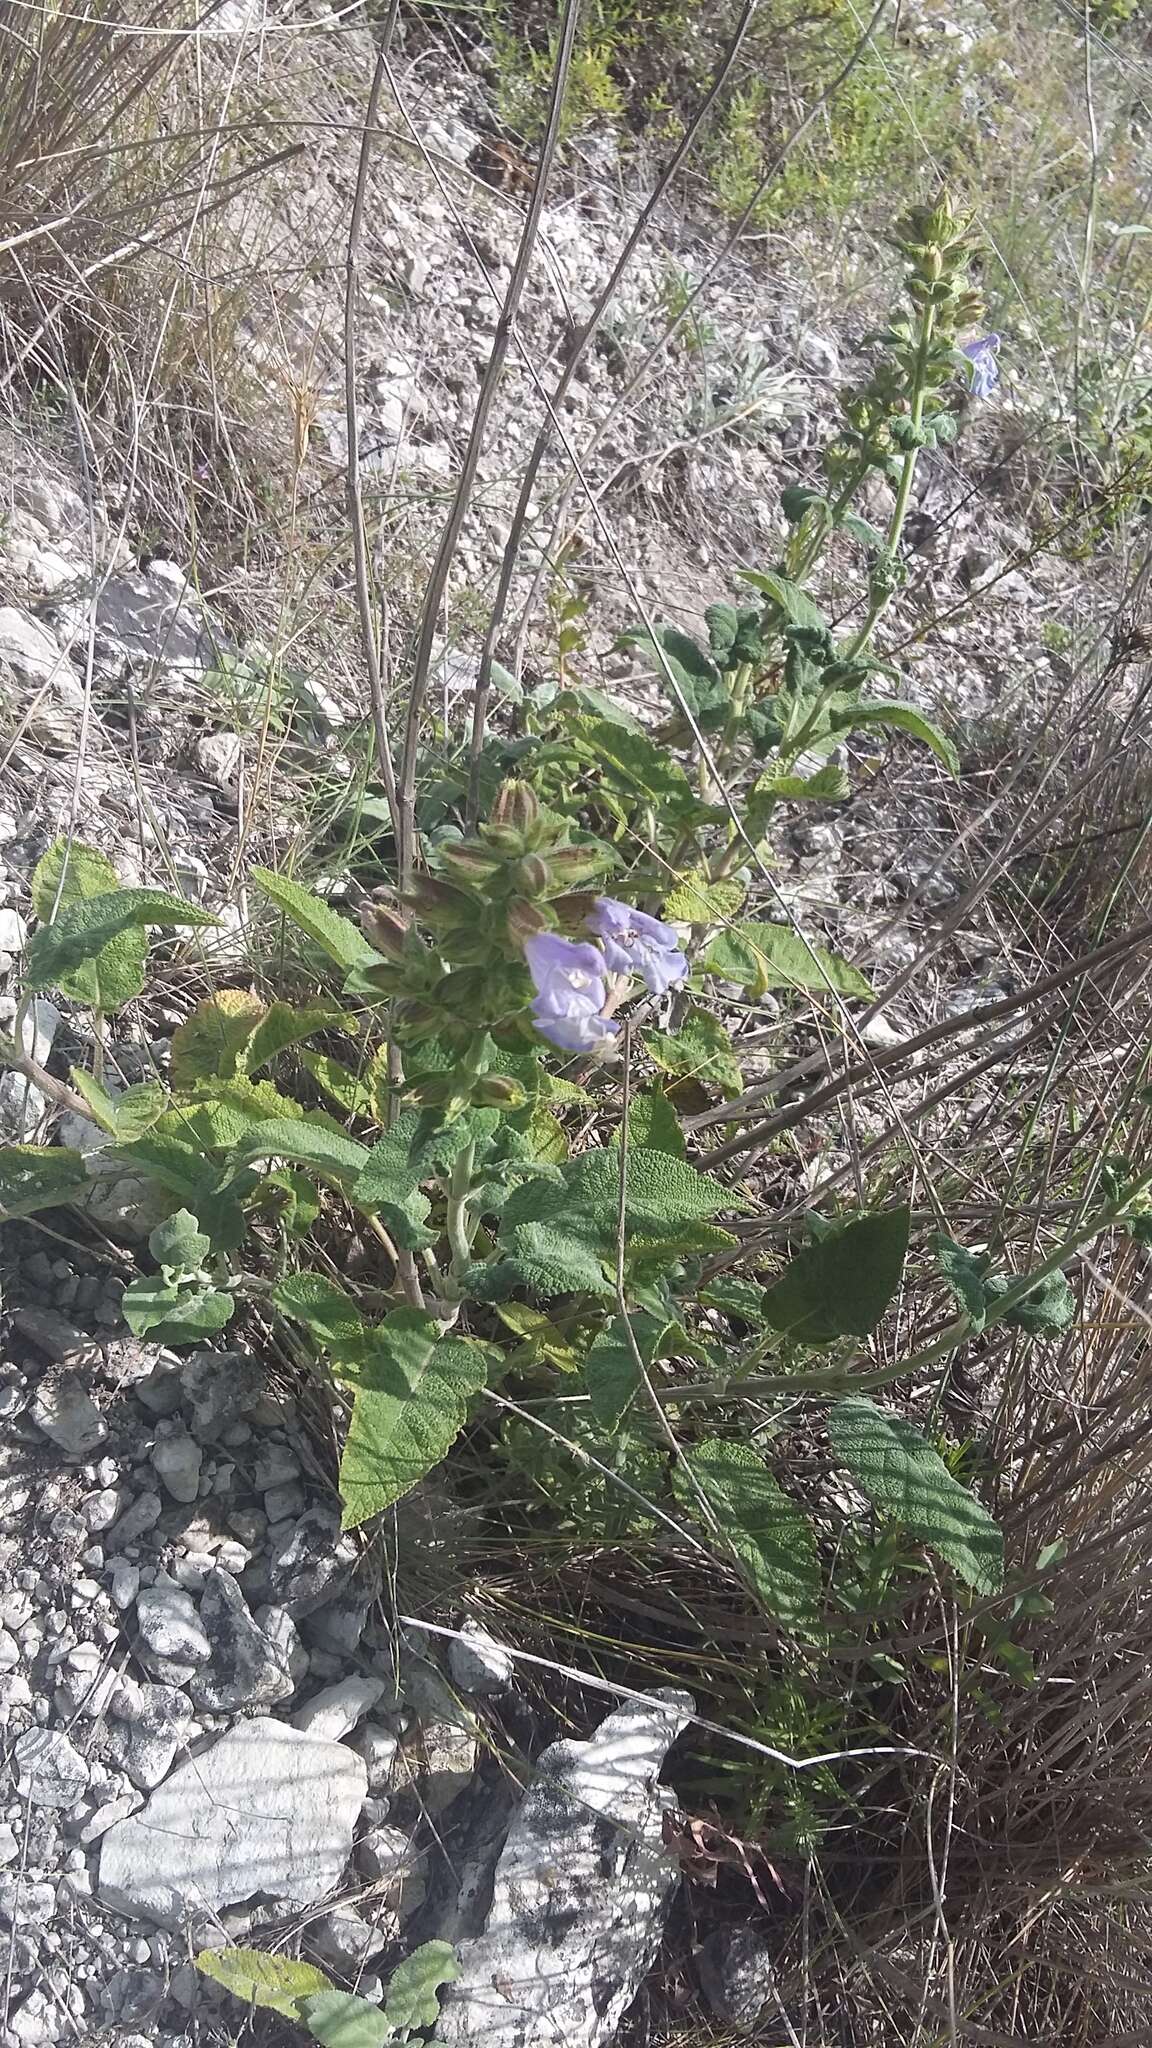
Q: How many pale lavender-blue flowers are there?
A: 3